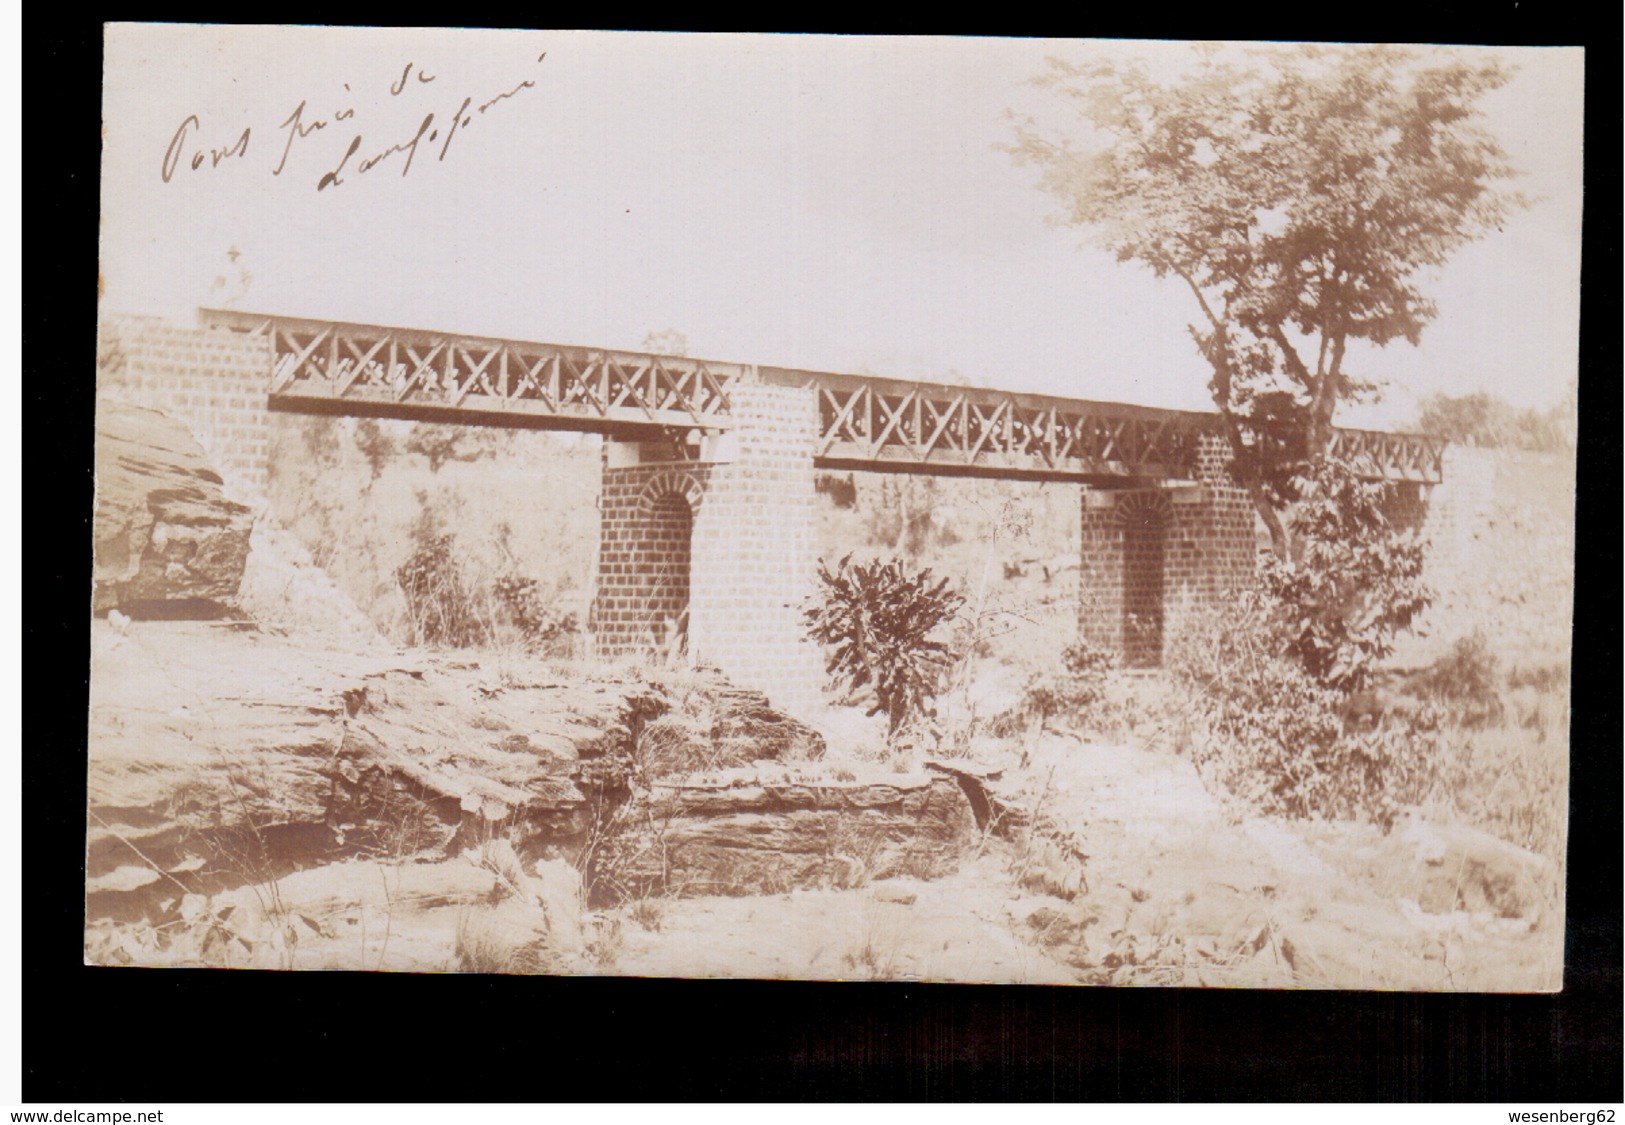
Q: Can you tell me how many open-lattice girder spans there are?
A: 3